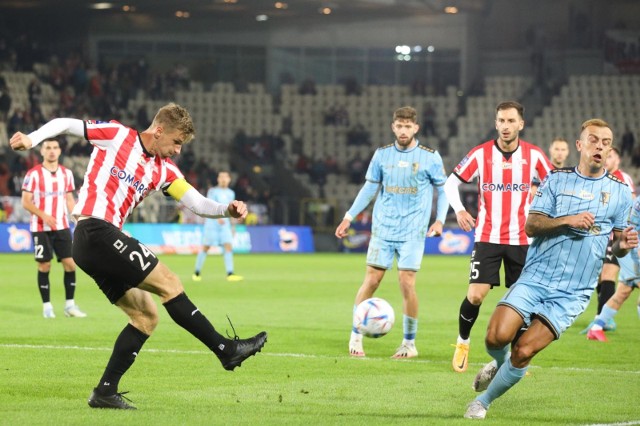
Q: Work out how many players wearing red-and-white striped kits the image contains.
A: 4